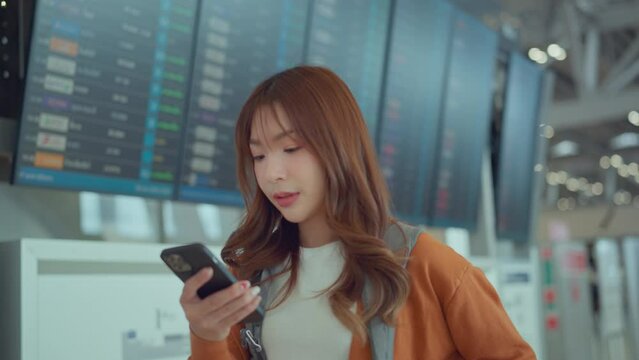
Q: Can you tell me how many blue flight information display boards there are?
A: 6